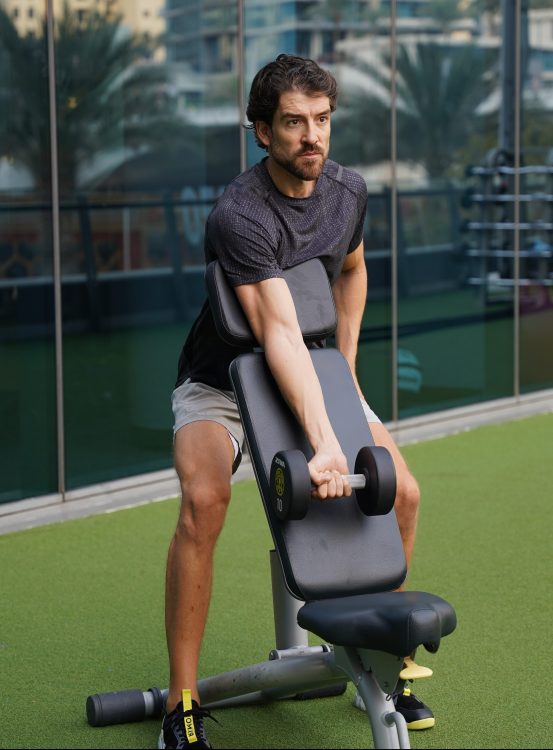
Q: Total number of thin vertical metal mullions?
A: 4